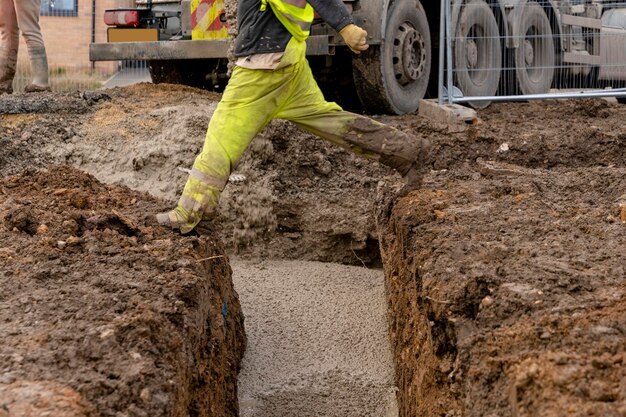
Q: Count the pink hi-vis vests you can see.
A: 0